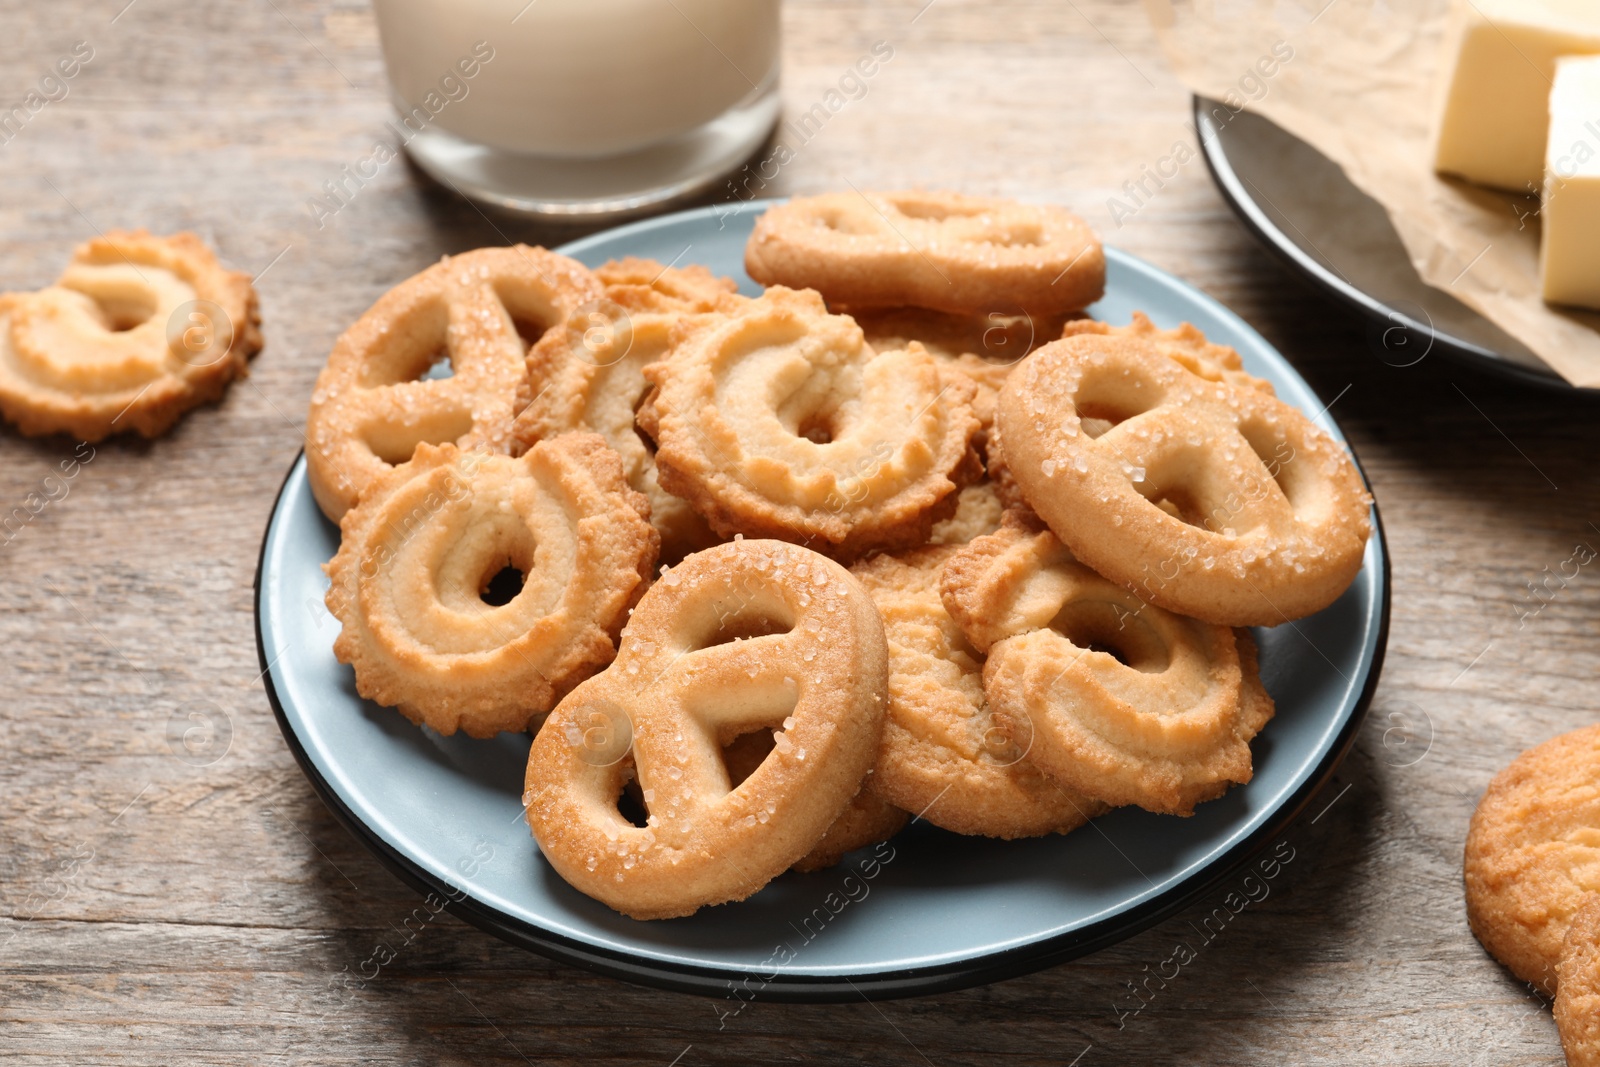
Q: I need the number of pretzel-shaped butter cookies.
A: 4